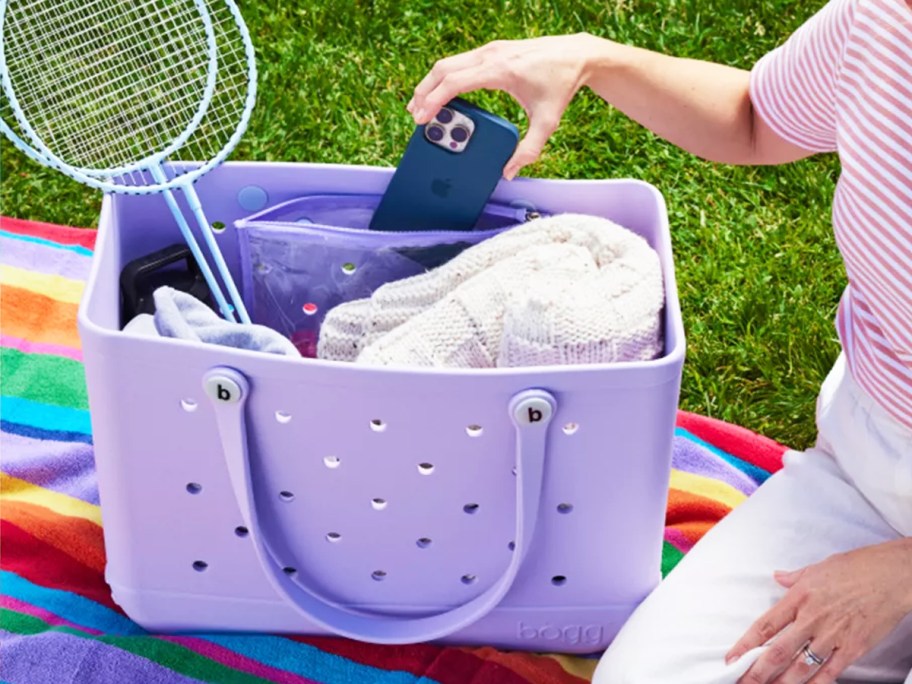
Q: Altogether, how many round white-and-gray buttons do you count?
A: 2